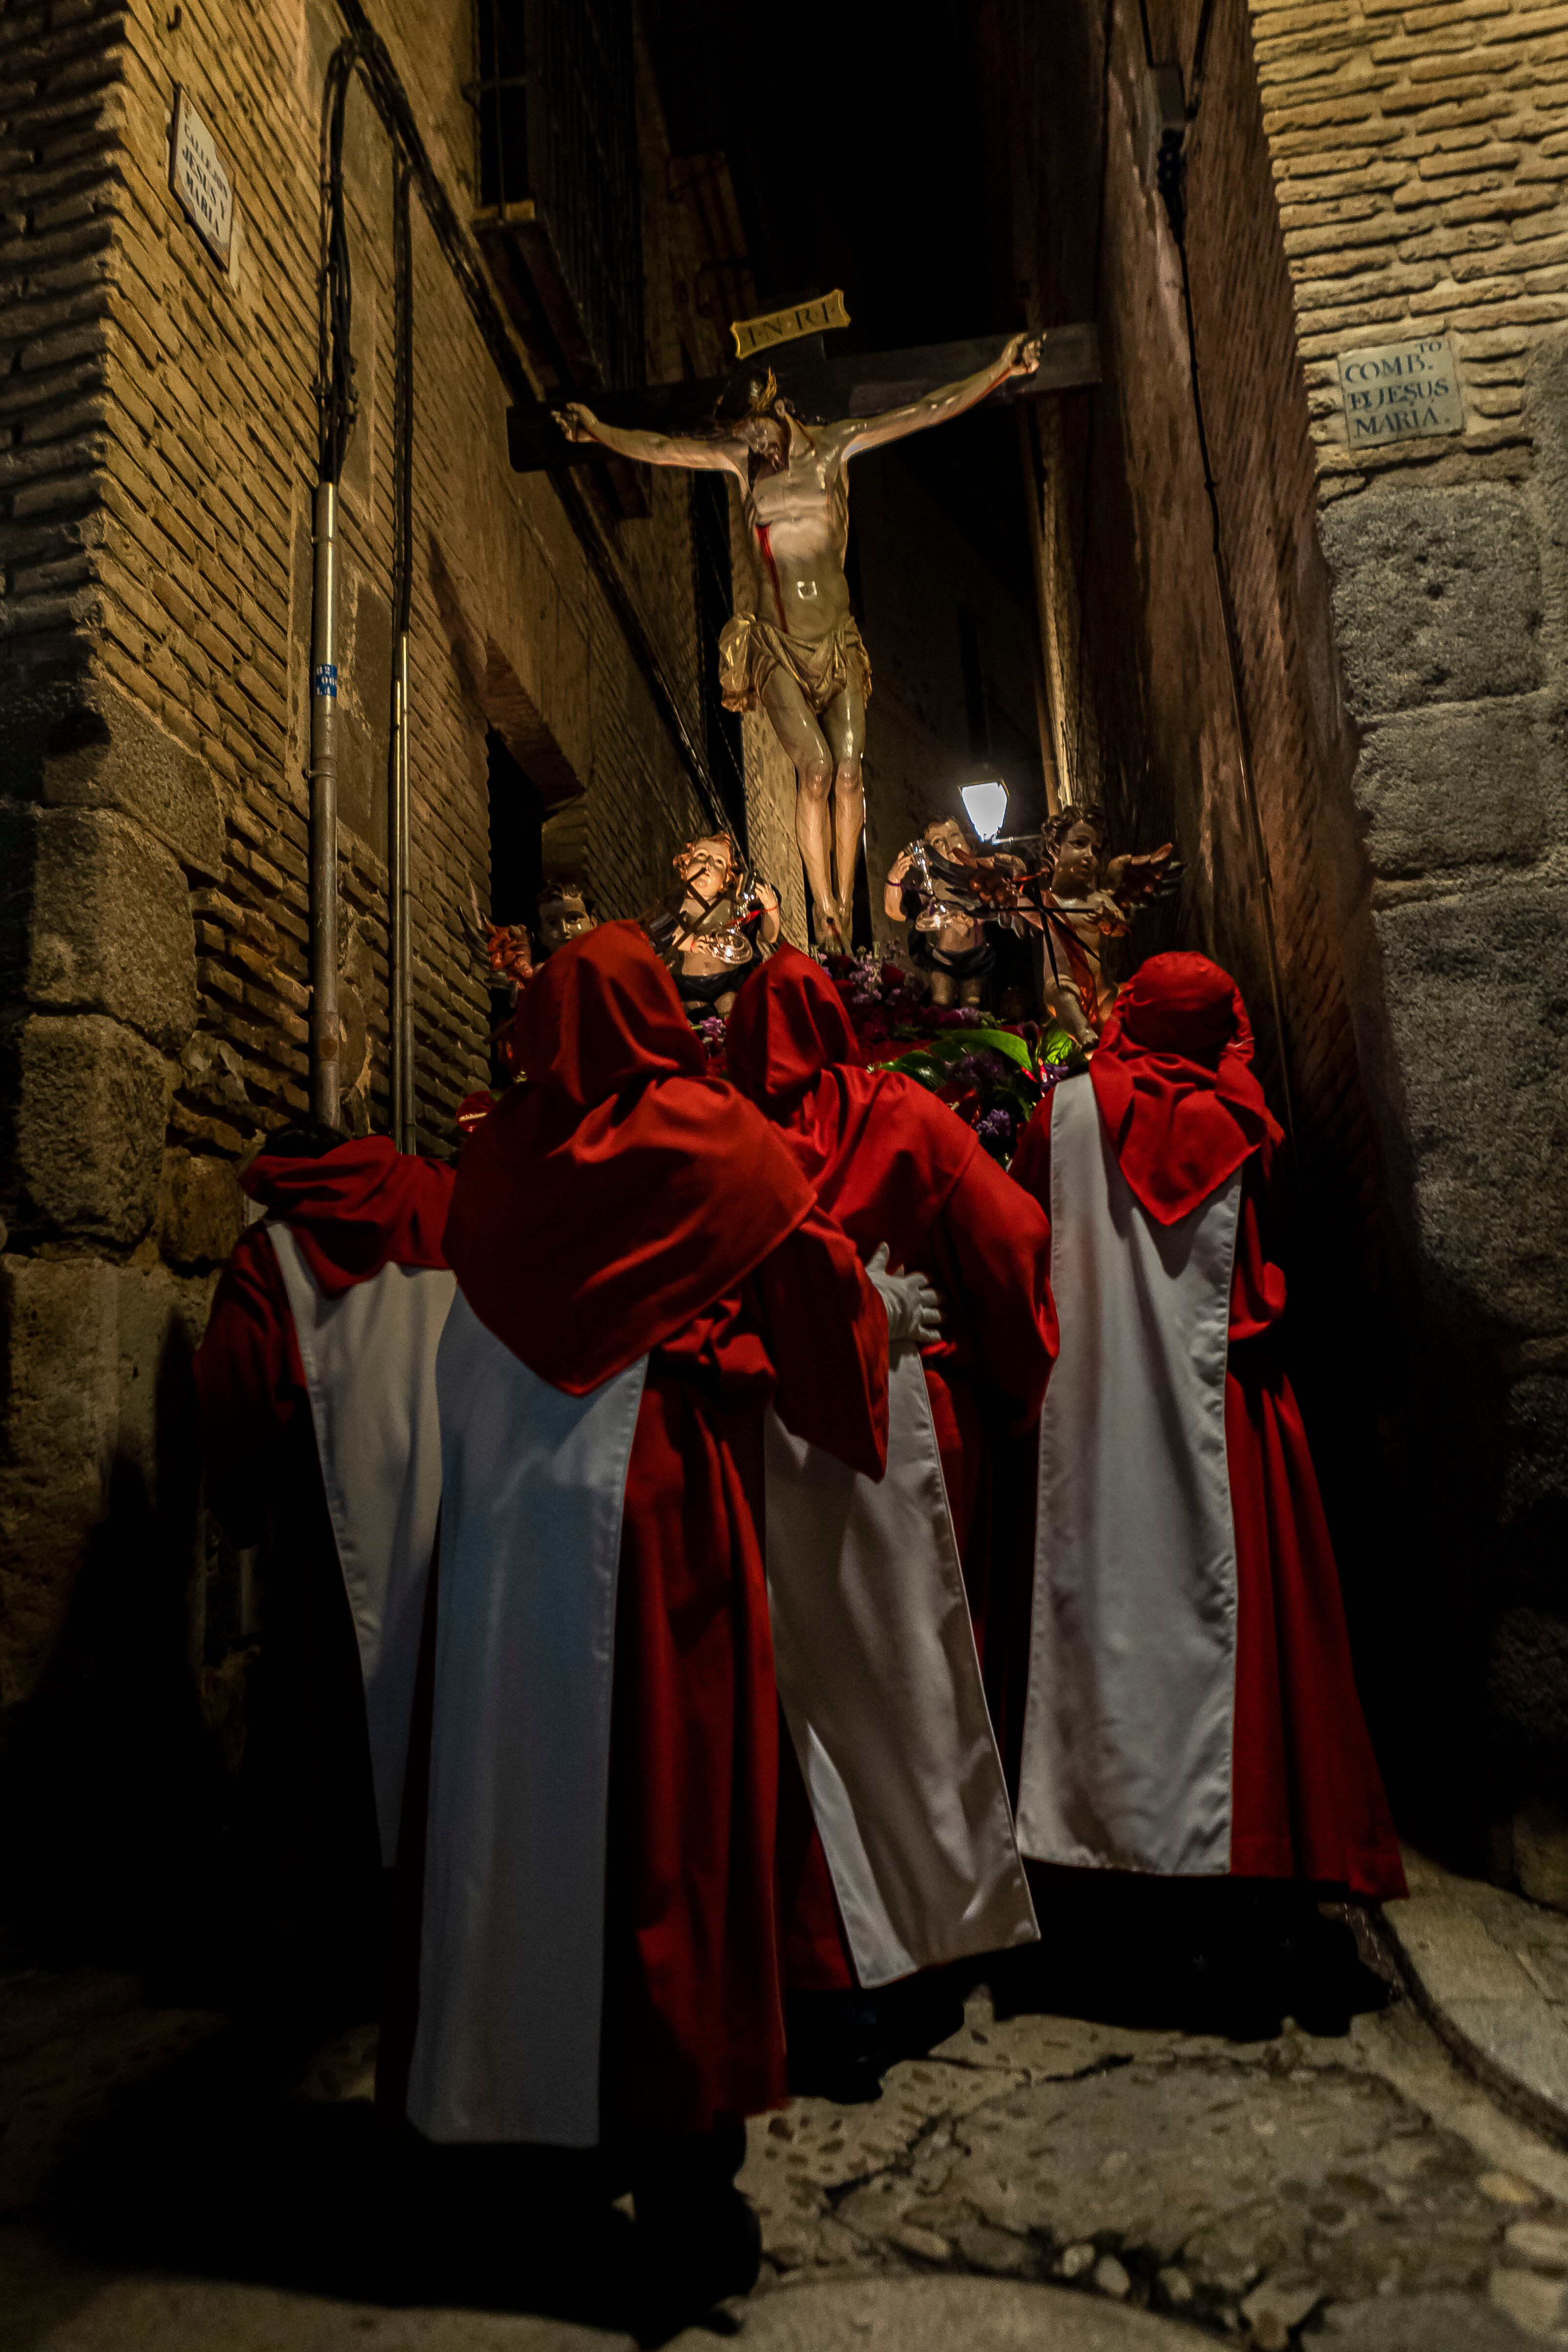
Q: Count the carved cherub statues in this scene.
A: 4